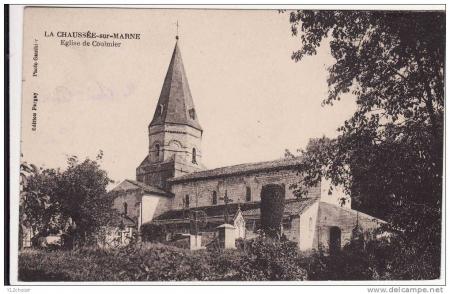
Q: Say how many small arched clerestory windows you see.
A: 3